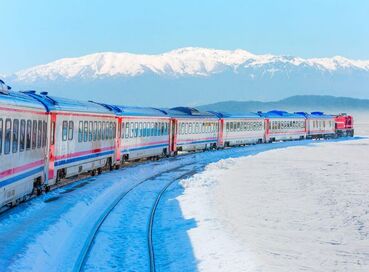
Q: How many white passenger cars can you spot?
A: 7